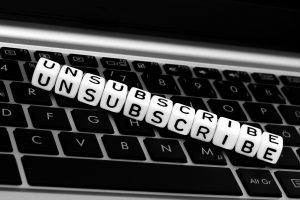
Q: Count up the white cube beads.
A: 11